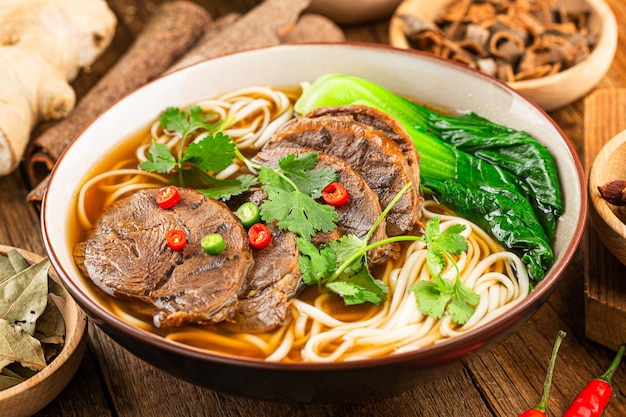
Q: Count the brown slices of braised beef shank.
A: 5